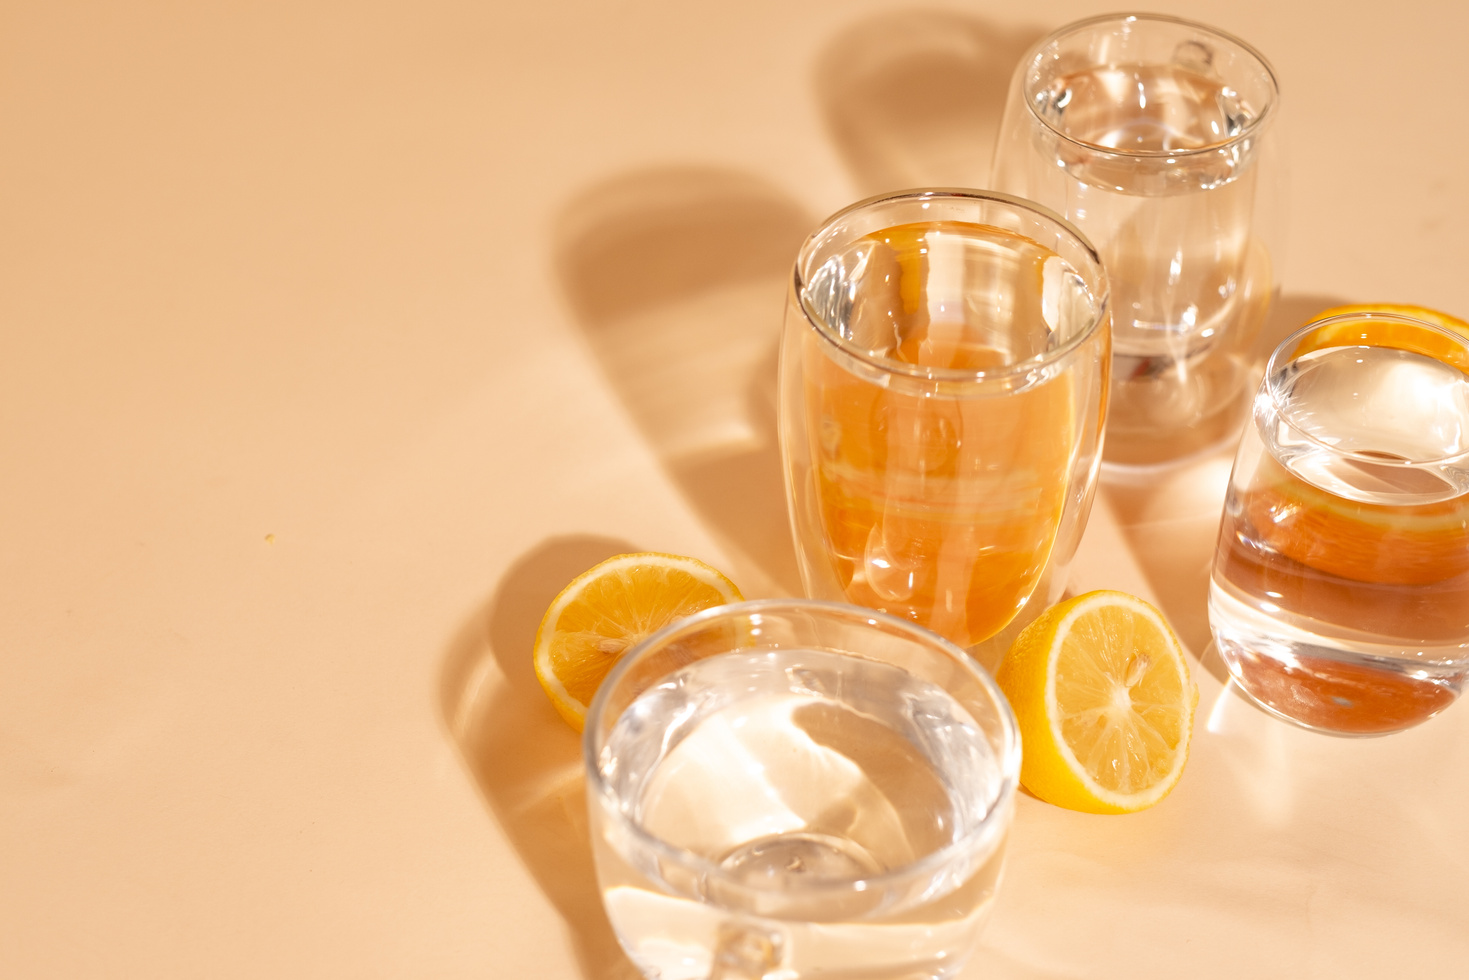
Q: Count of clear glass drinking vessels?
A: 4